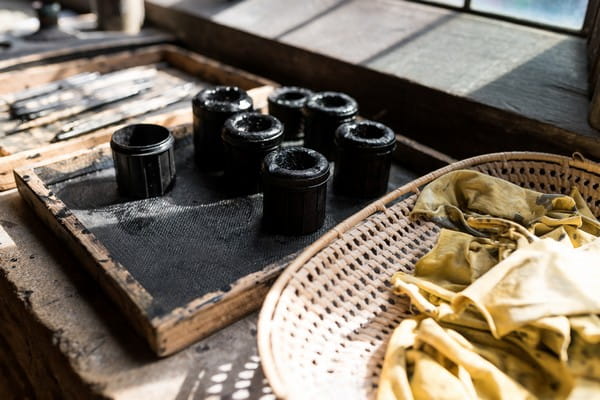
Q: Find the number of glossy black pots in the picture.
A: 7